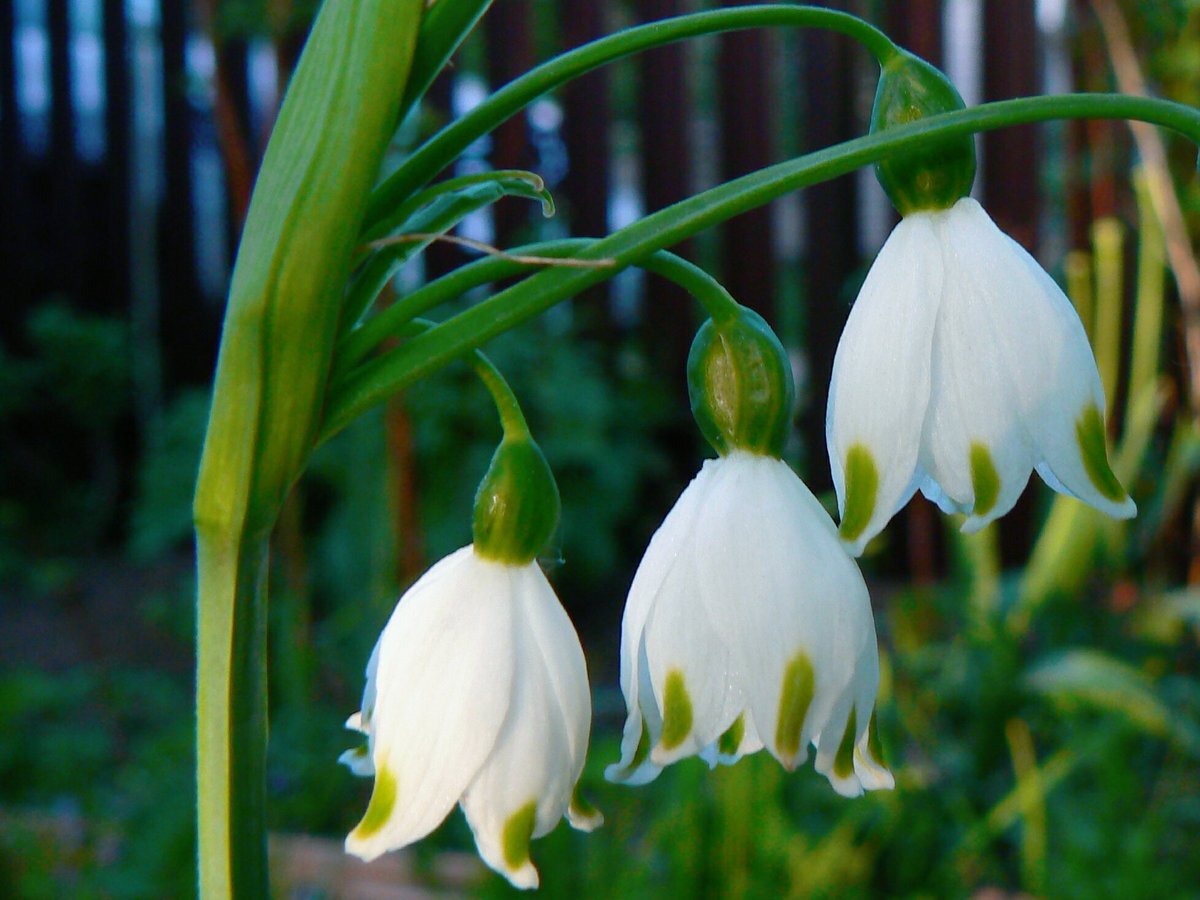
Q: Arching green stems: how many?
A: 4